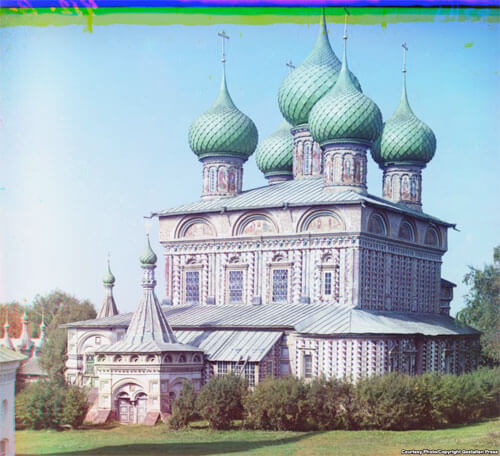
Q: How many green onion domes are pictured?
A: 7